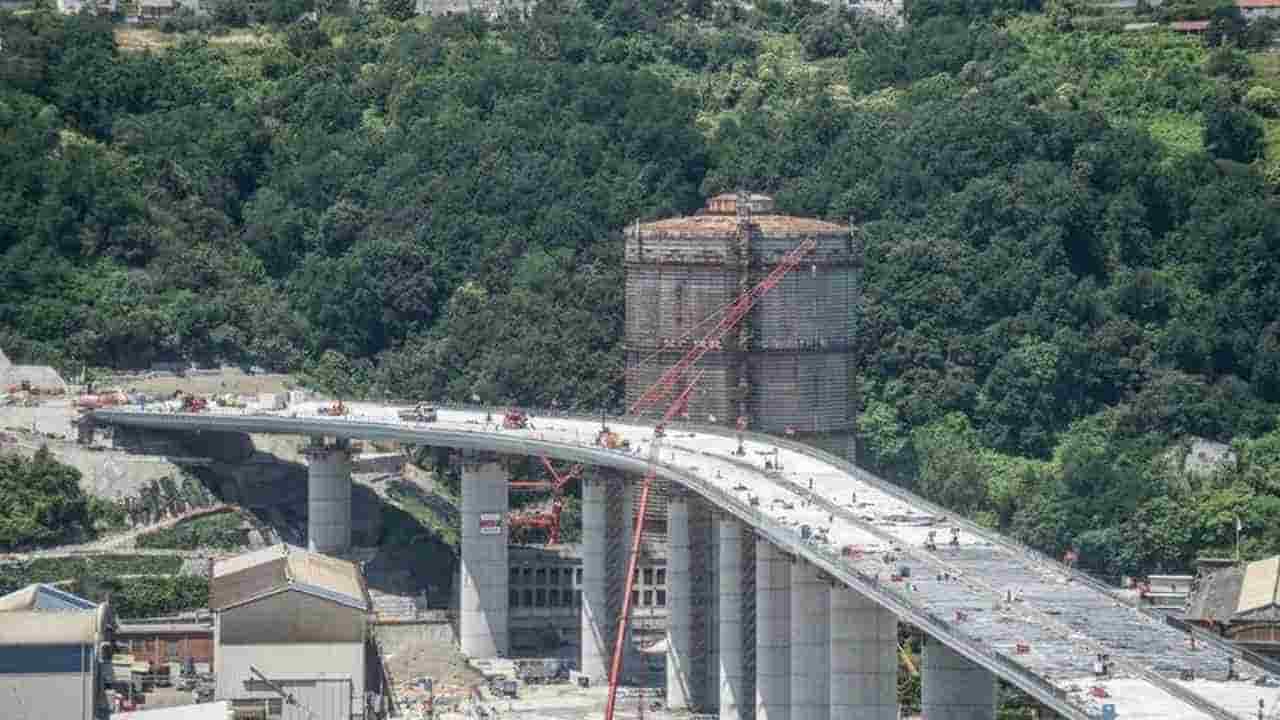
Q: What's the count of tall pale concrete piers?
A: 9